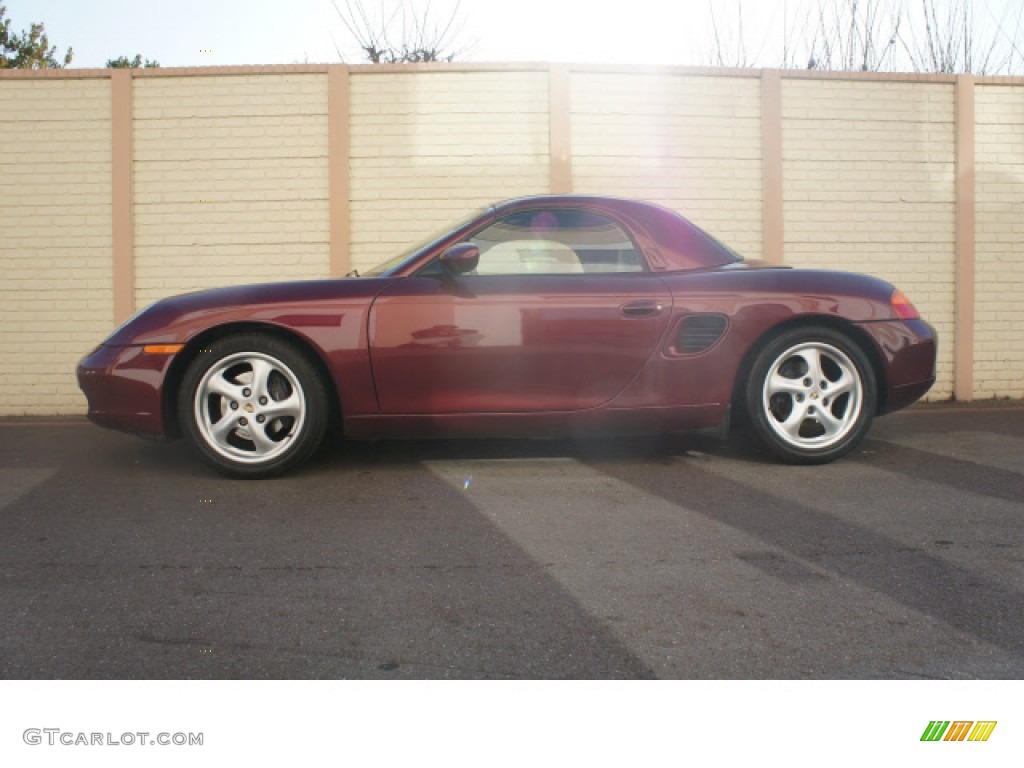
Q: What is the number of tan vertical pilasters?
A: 5